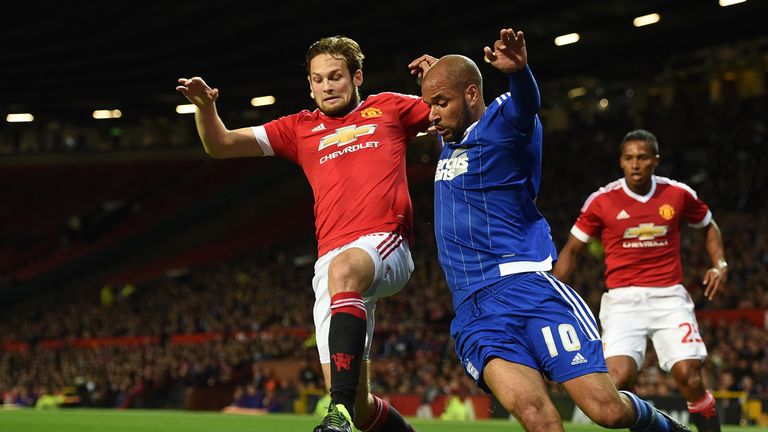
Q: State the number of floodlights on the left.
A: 4